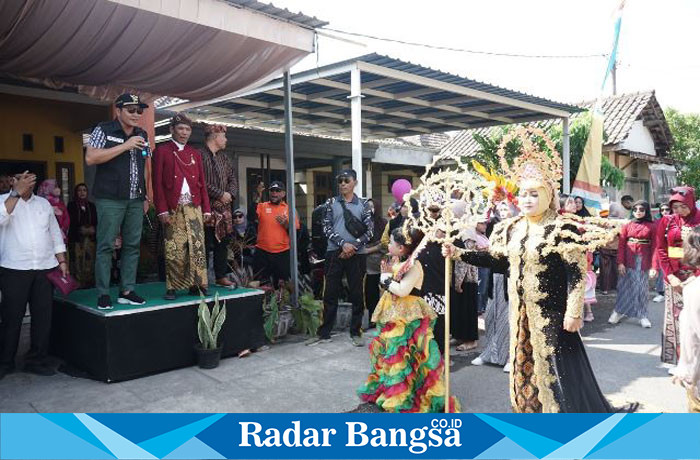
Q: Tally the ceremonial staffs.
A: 1